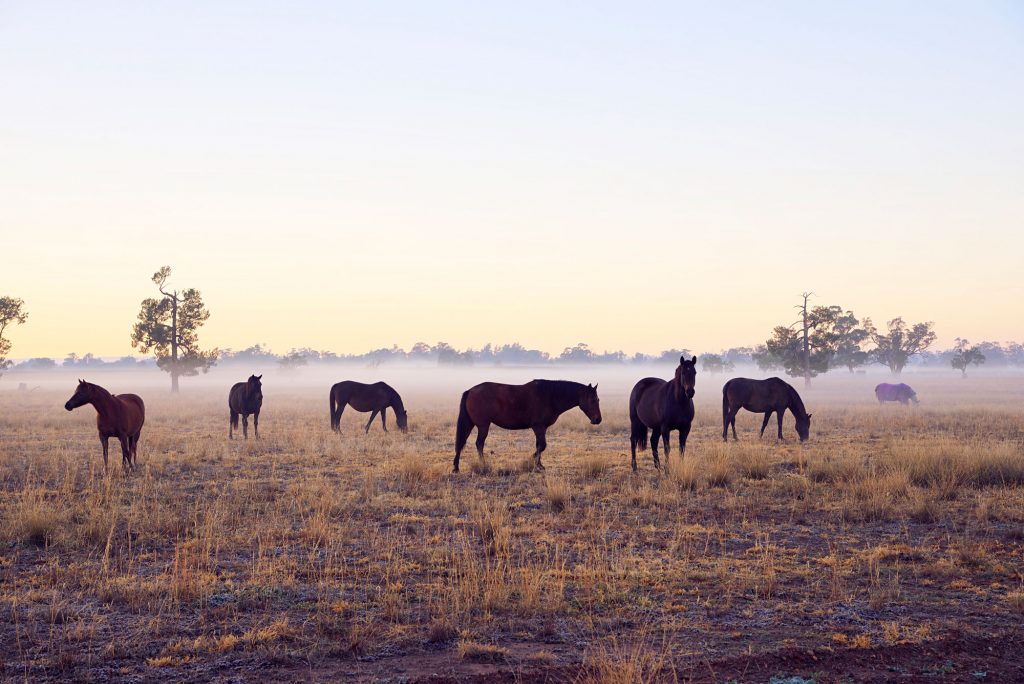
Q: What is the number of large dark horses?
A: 6